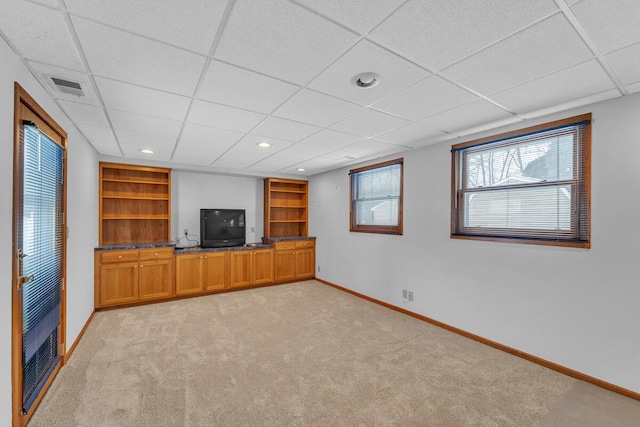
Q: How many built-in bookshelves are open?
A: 2